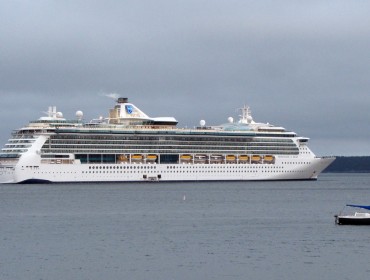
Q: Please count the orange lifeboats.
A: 8